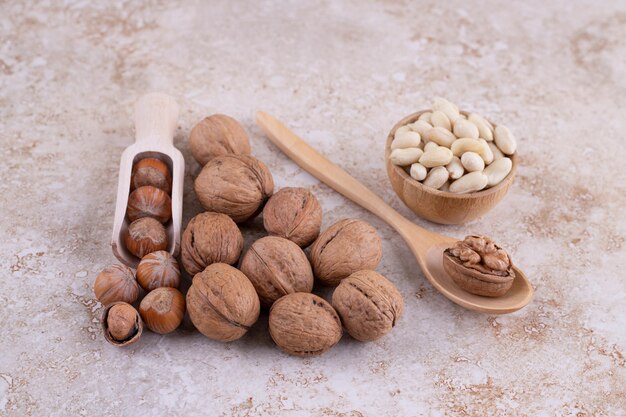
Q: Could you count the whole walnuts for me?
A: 9